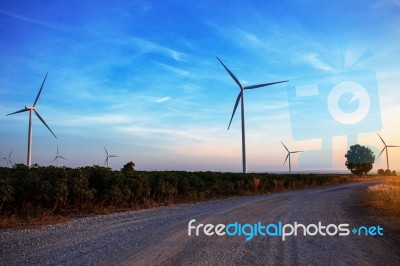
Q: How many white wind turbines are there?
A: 7